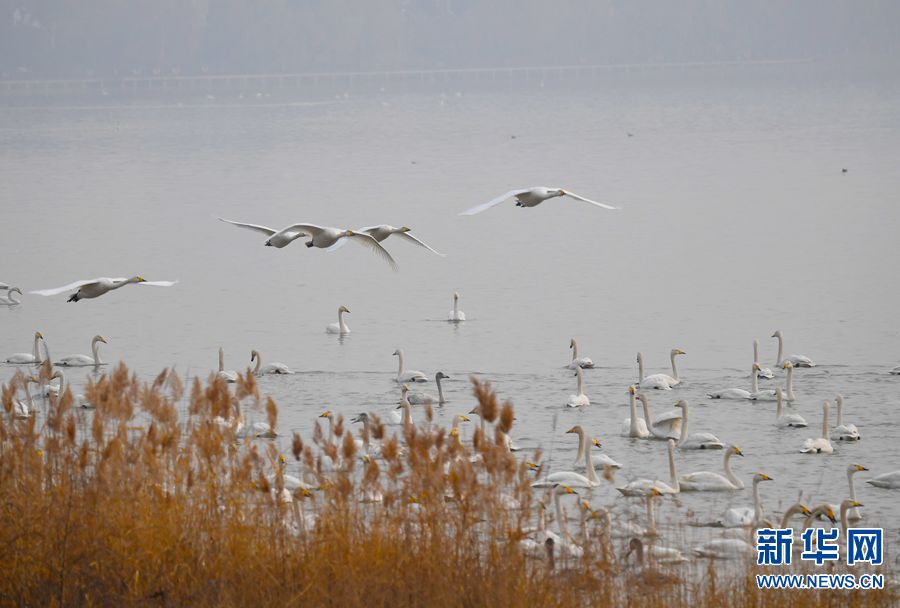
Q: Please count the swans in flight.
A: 5